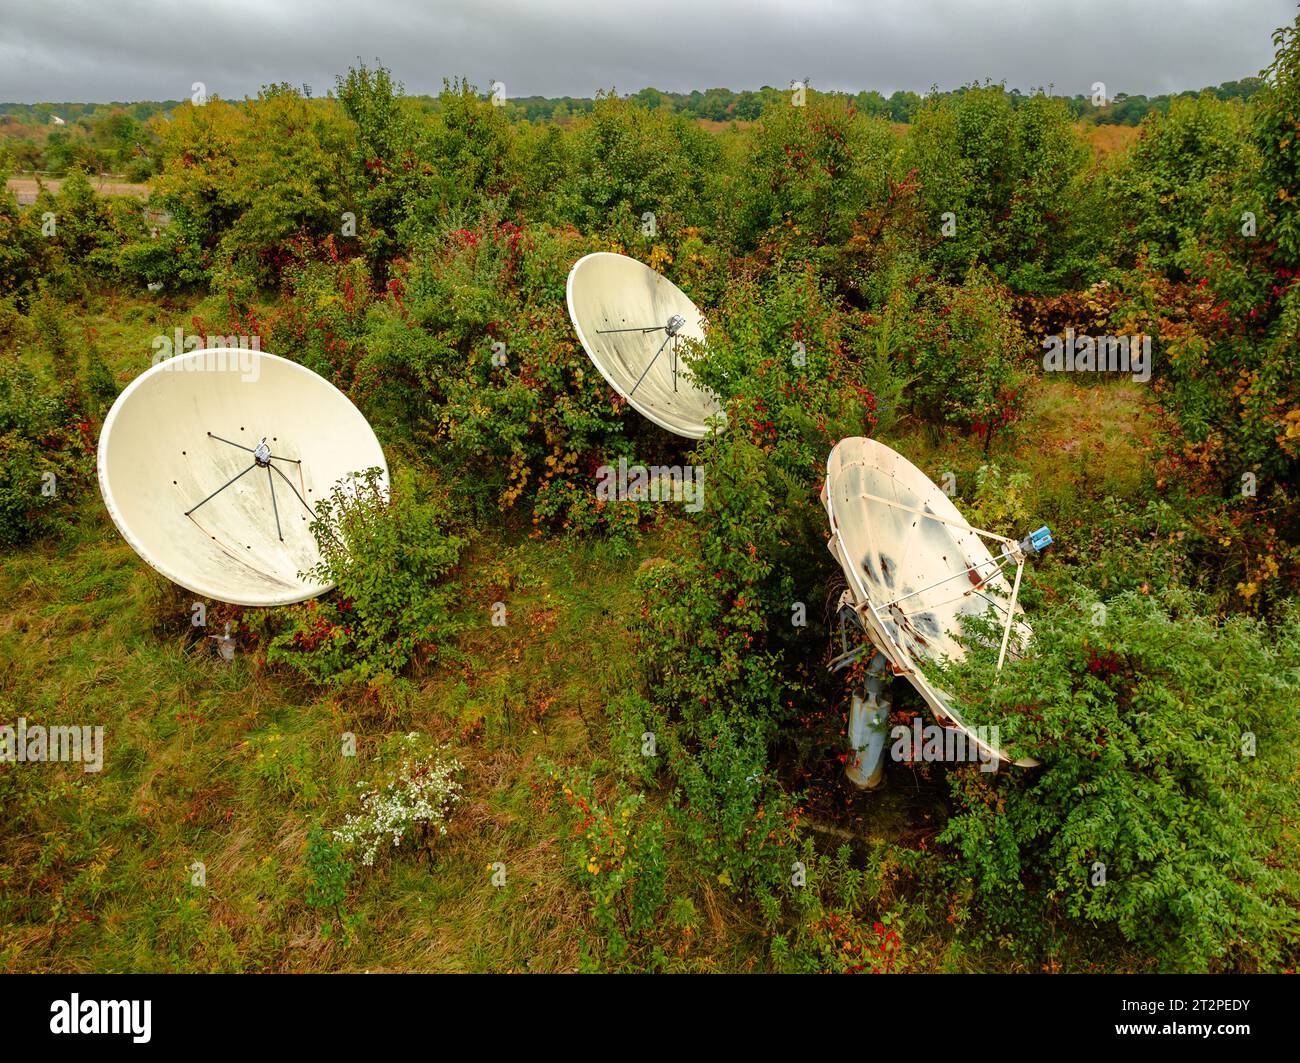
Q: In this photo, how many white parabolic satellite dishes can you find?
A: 3